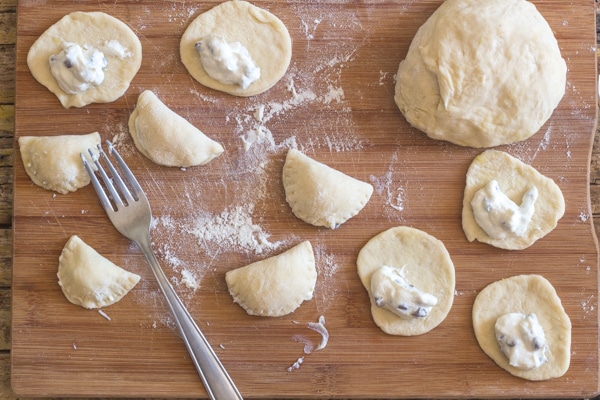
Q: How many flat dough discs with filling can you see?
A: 5